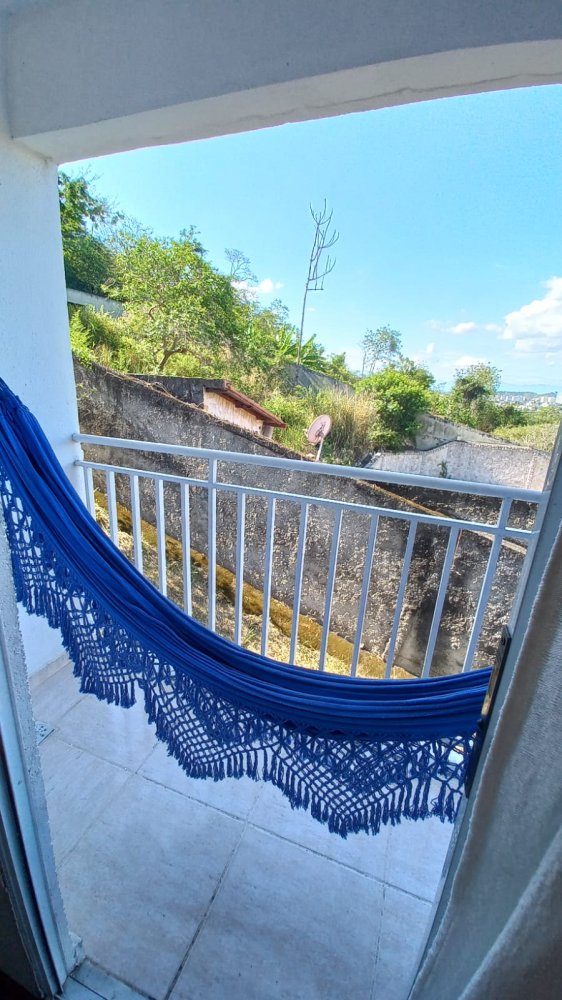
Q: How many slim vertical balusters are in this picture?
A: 14